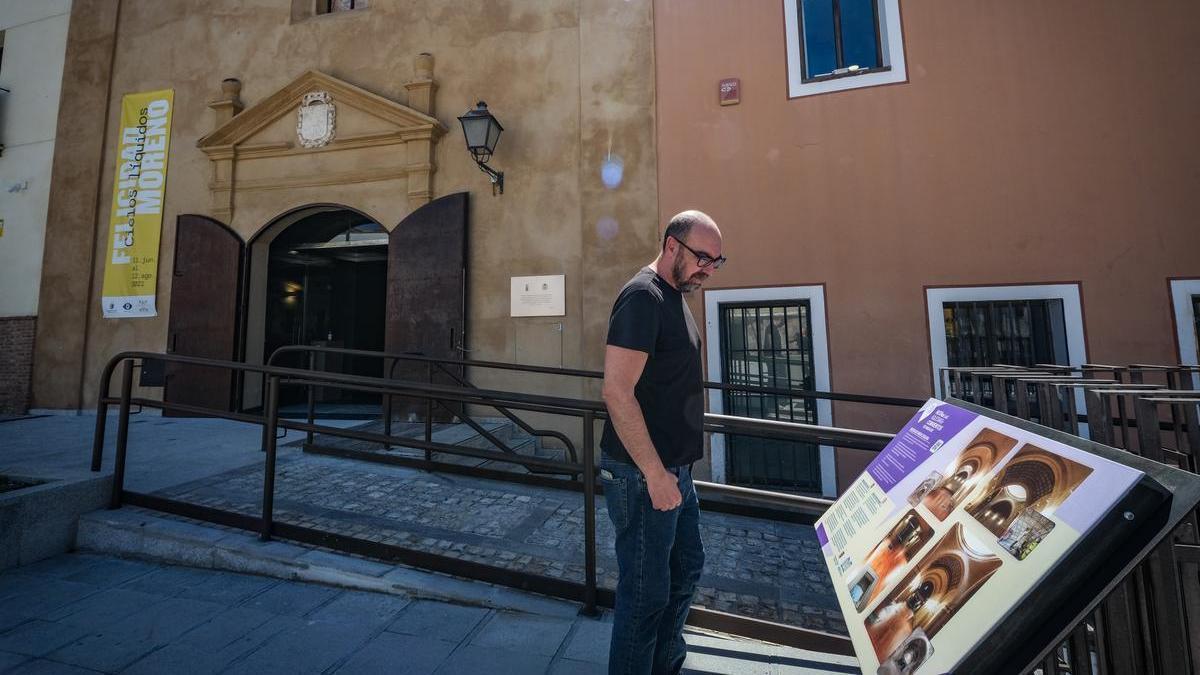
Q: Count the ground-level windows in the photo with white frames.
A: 3